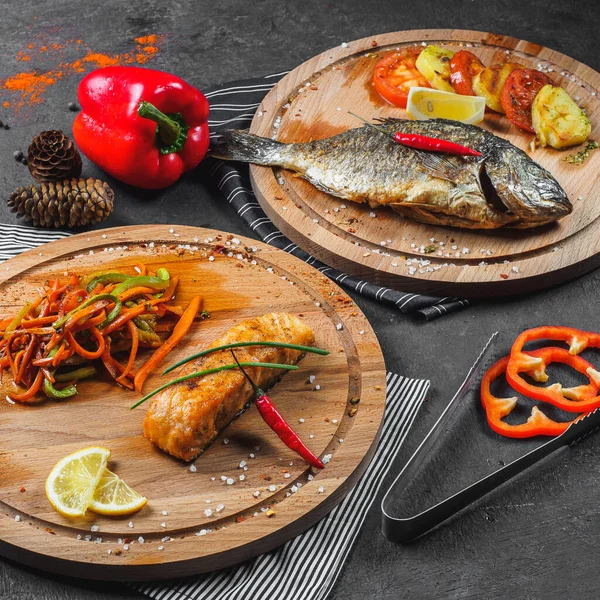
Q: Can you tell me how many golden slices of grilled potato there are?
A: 3